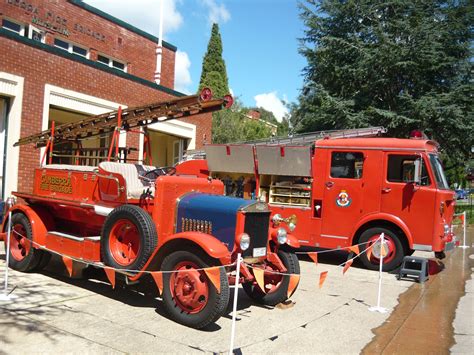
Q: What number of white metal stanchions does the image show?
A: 4